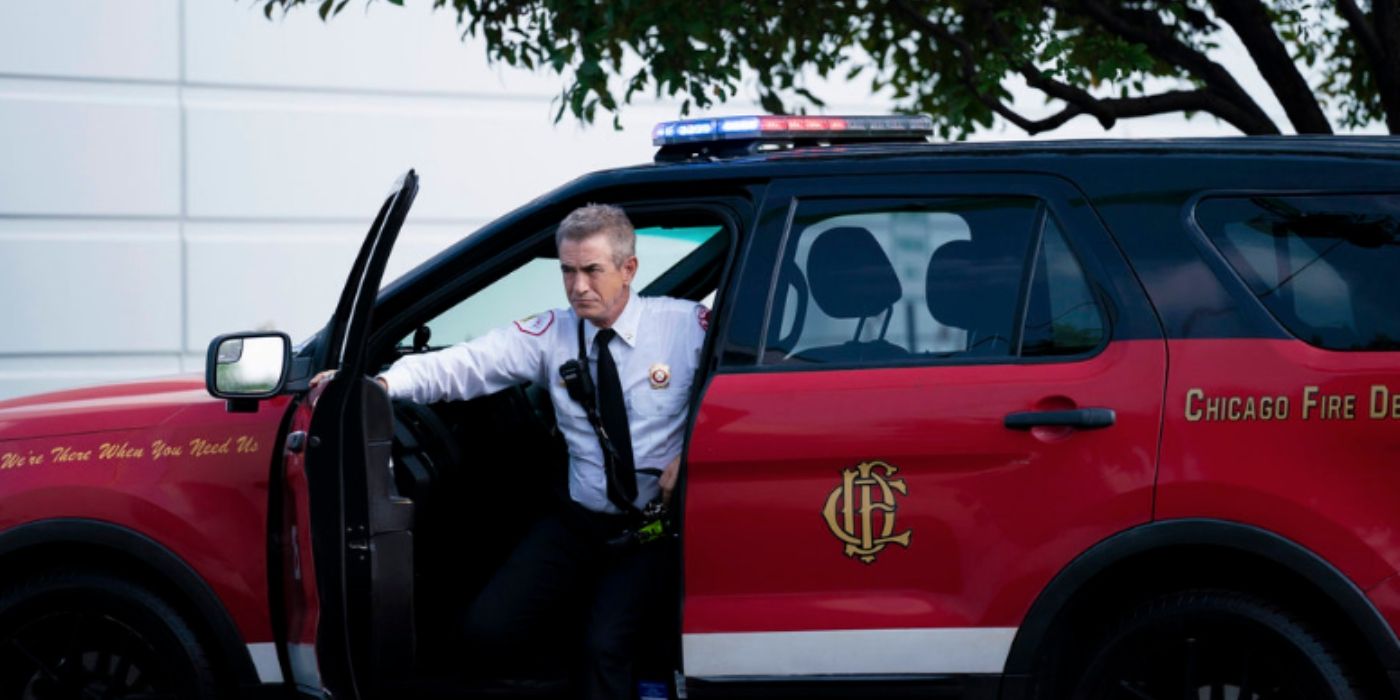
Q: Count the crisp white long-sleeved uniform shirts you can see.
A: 1